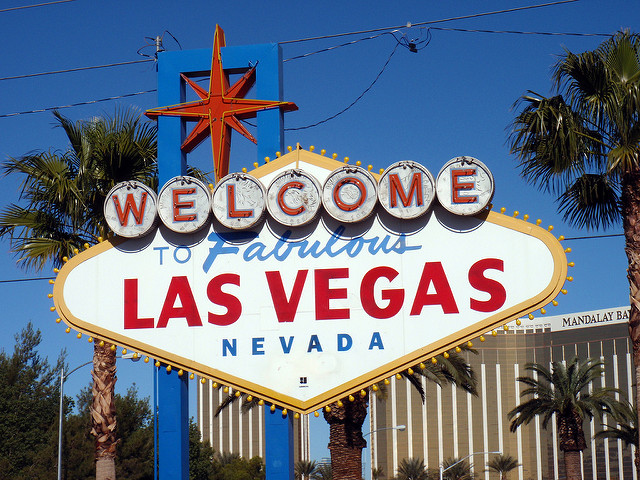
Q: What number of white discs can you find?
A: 7